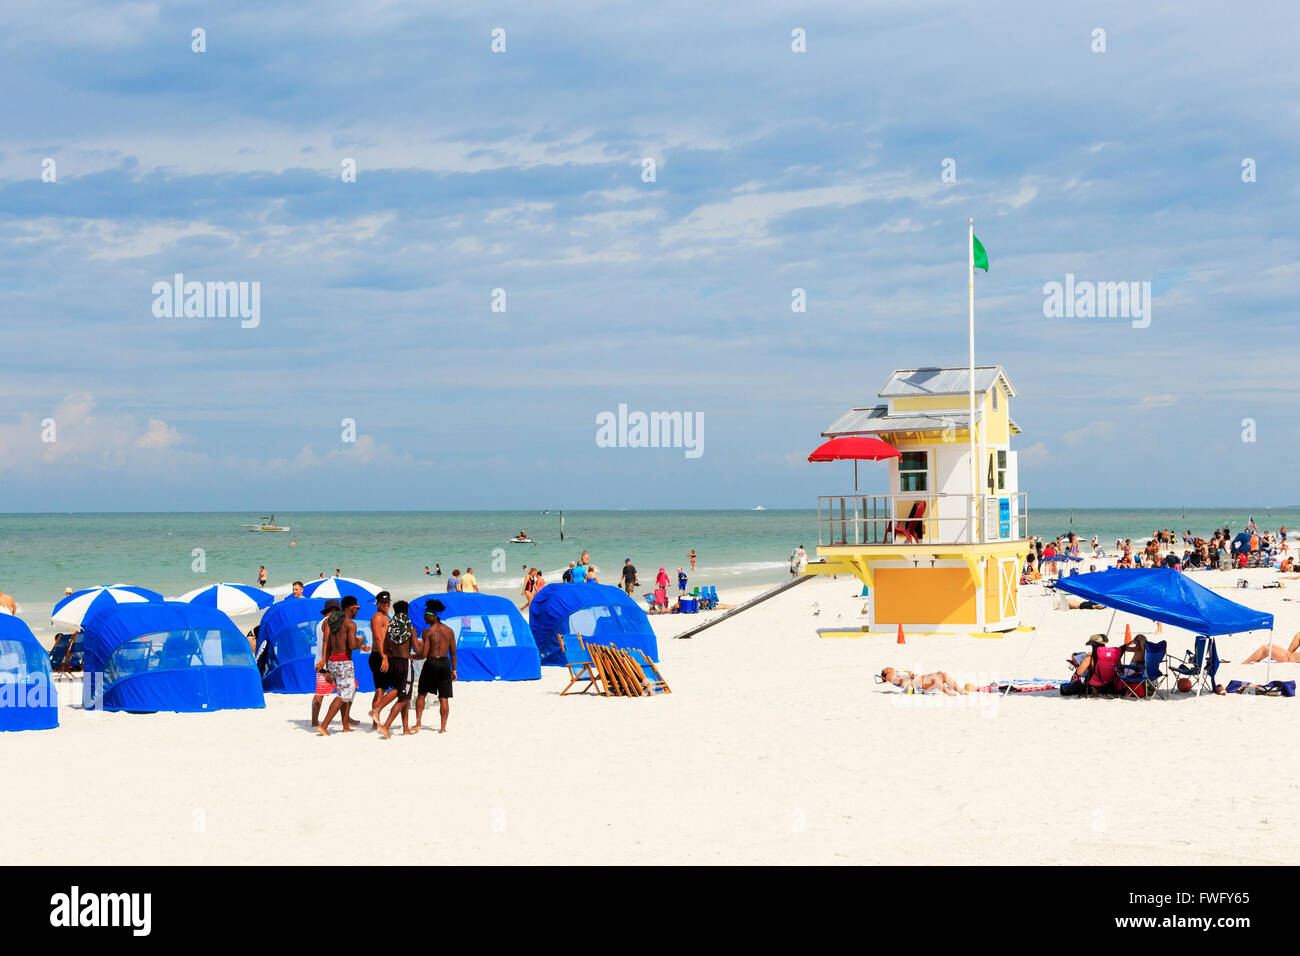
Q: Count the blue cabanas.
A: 5